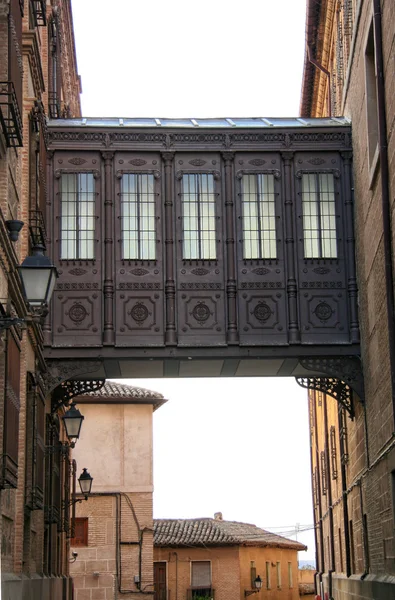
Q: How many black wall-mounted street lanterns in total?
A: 4